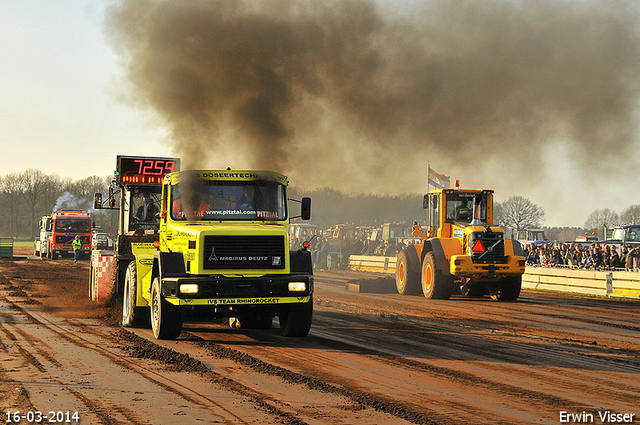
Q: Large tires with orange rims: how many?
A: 2